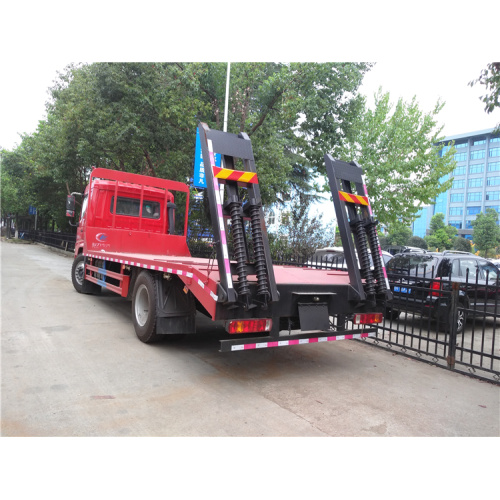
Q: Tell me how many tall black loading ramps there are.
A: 2